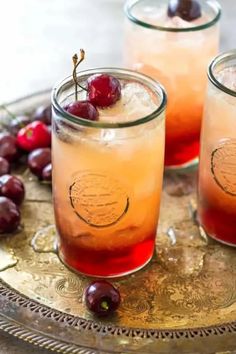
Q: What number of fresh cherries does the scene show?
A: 13